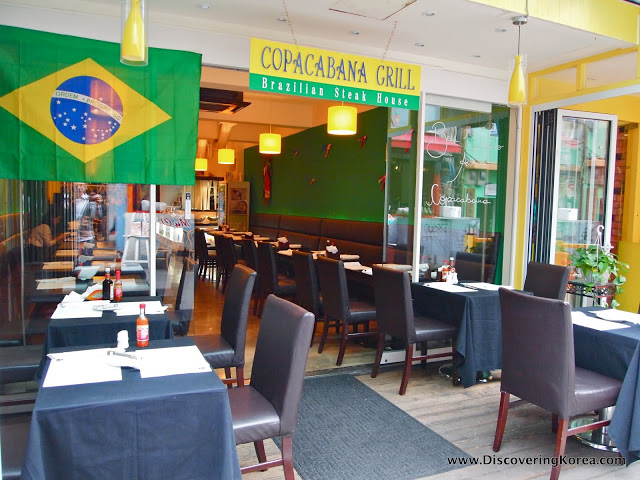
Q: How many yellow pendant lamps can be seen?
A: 6